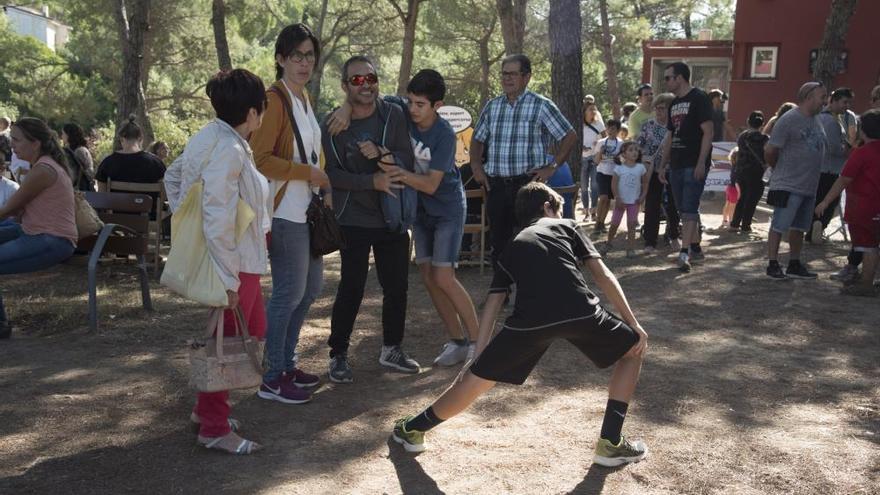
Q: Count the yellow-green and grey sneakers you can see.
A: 2